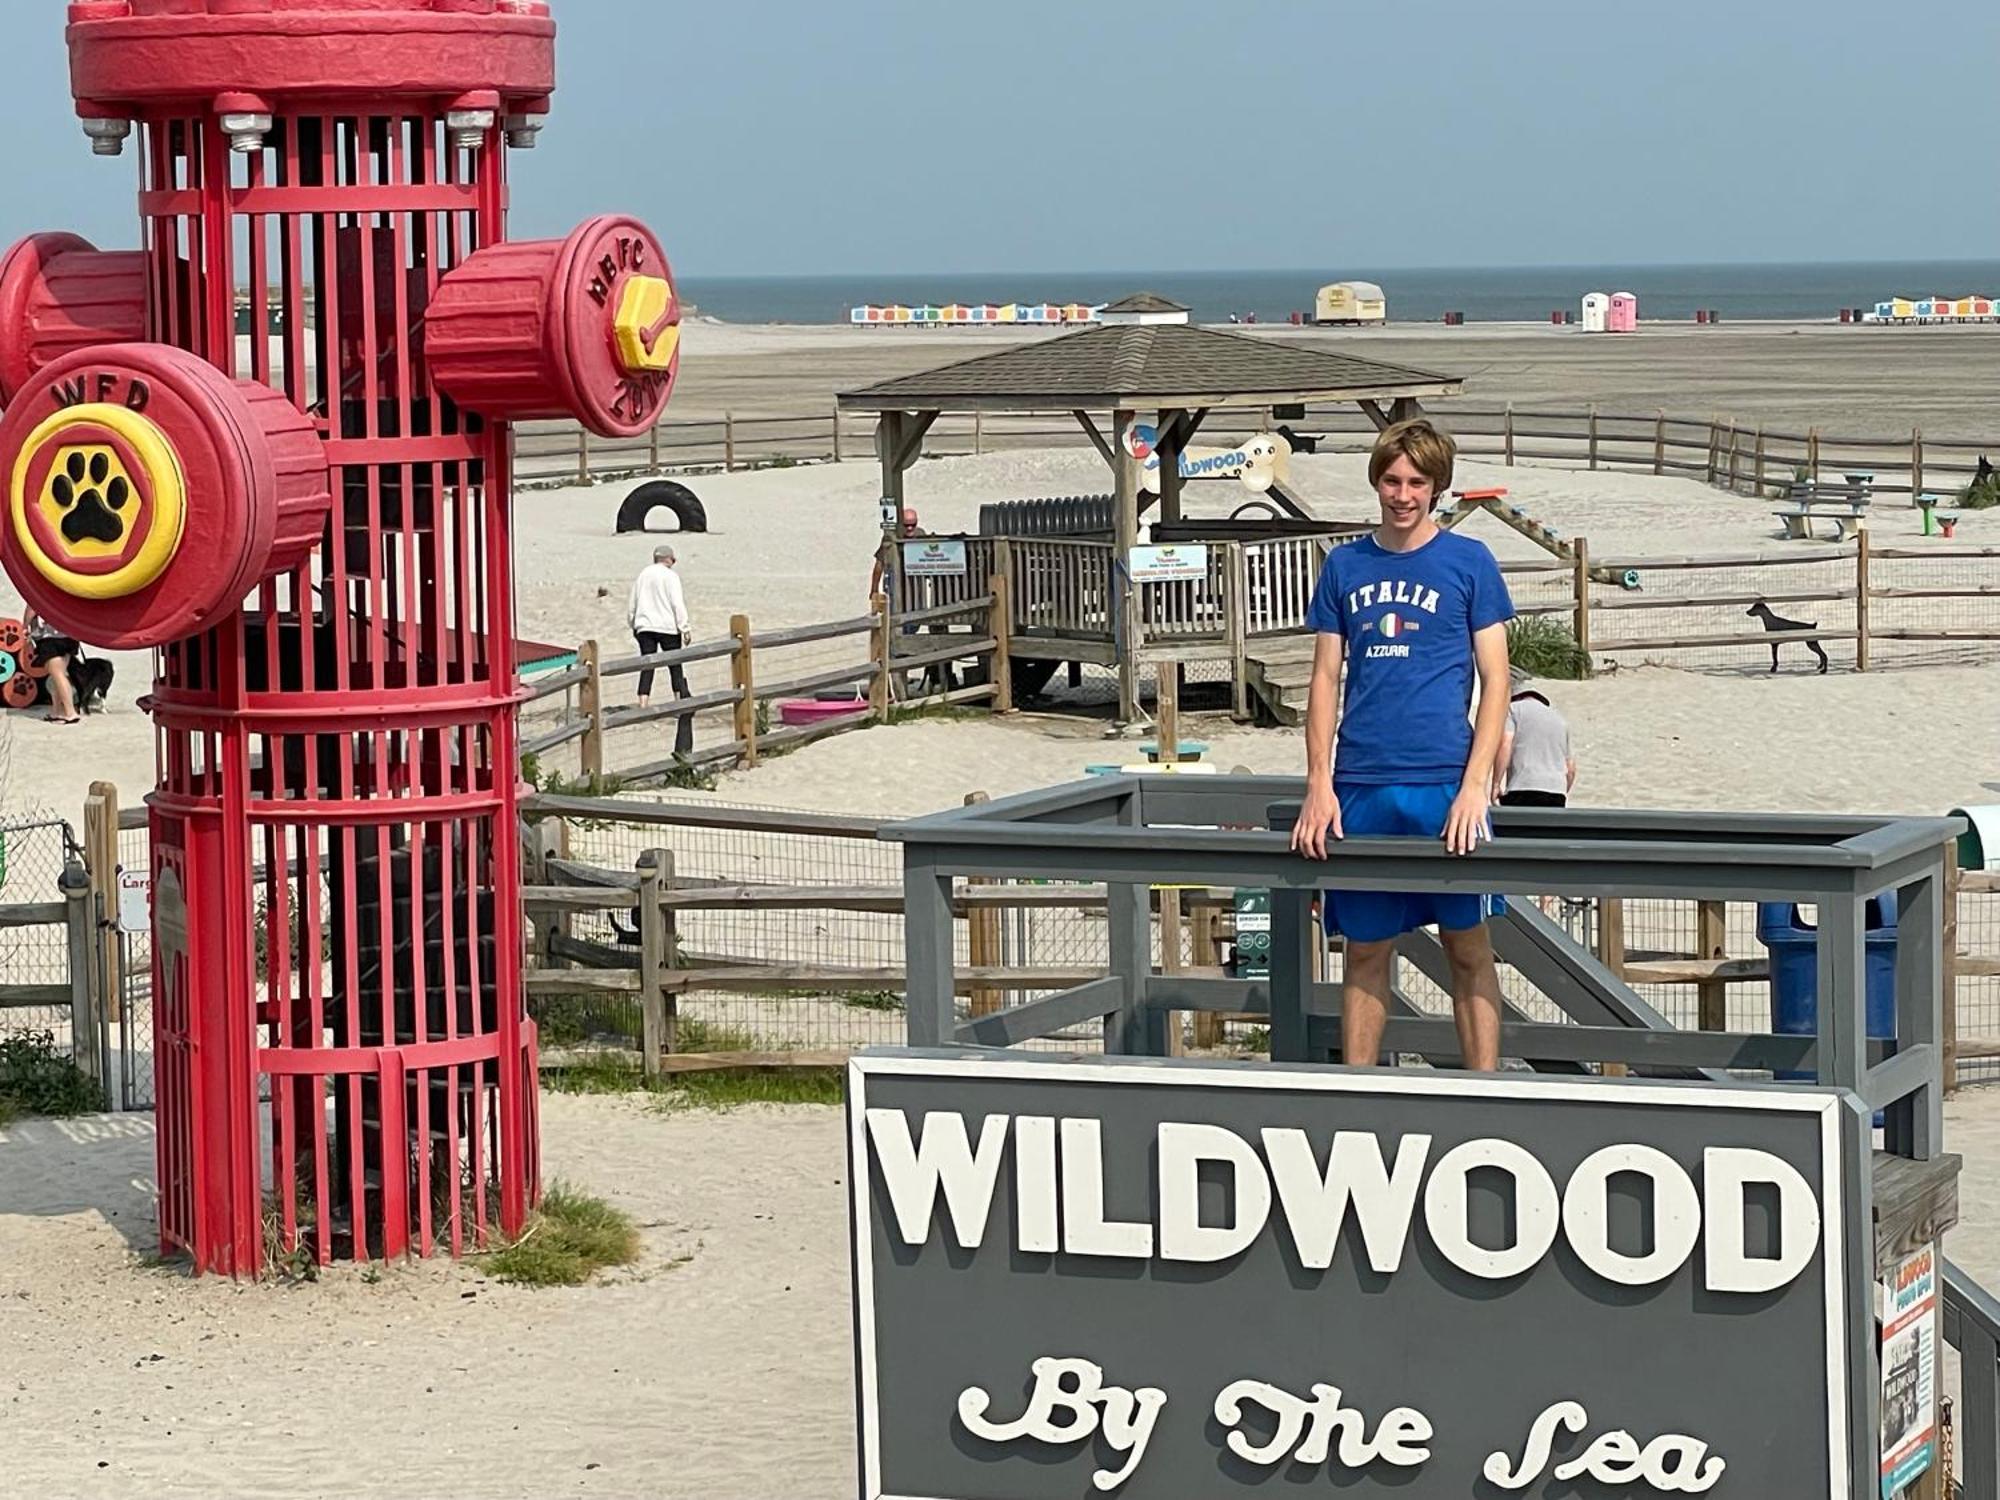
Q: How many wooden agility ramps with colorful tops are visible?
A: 1